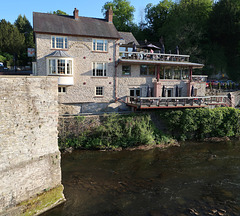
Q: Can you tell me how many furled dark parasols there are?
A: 7